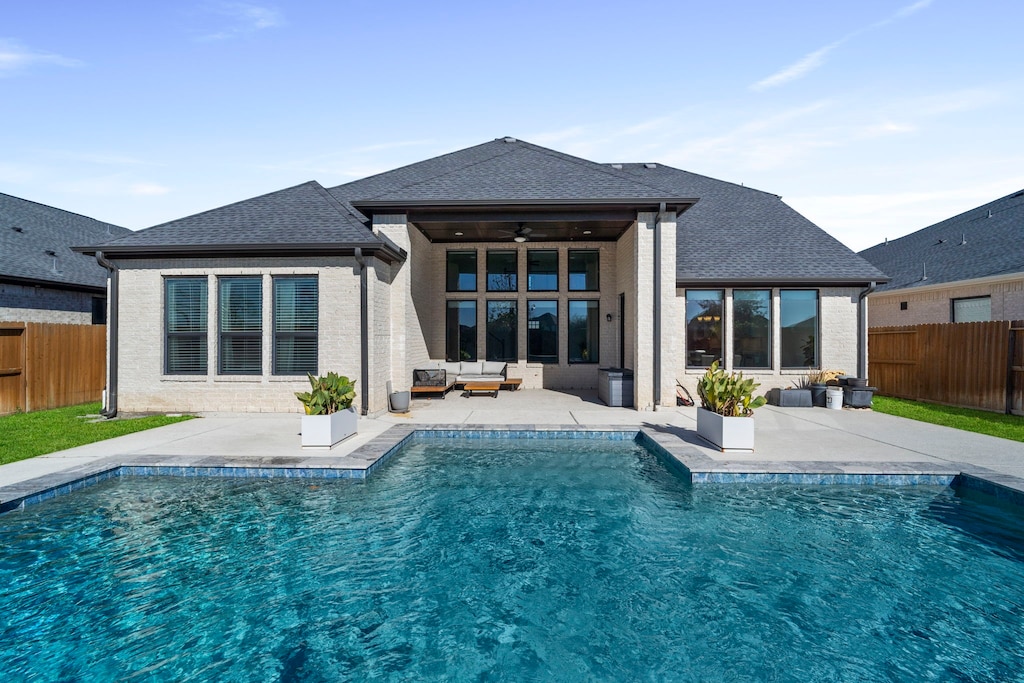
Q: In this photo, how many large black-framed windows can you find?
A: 14